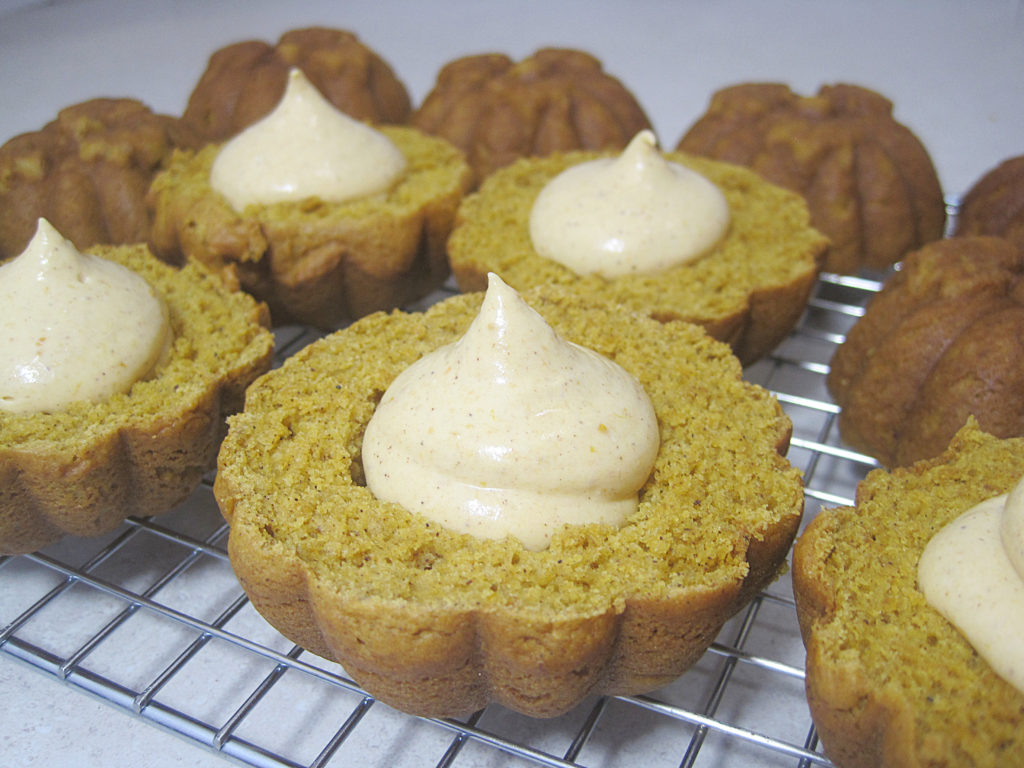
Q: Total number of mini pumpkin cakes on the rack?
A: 11